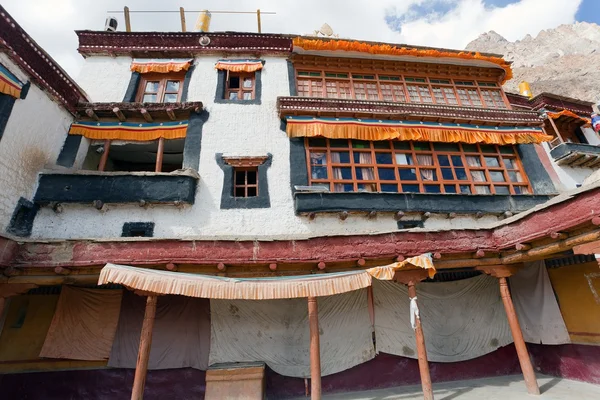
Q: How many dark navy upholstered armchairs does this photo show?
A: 0